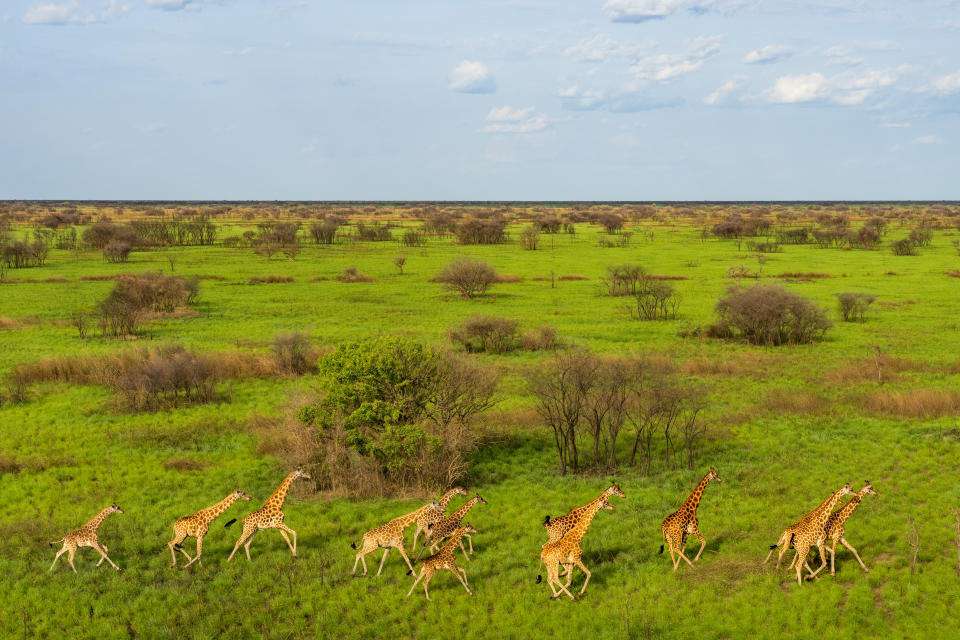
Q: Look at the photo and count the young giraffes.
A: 2